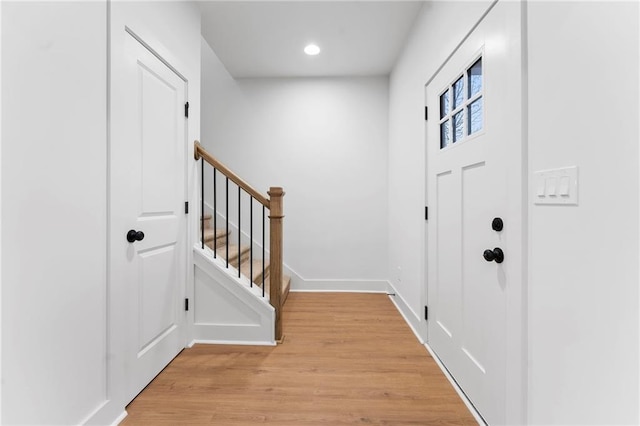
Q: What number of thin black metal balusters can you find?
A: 6